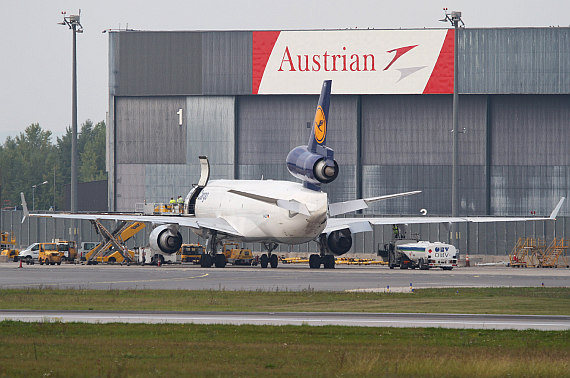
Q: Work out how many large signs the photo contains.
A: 1